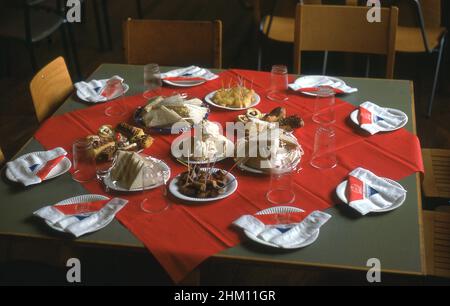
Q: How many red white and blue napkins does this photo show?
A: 8